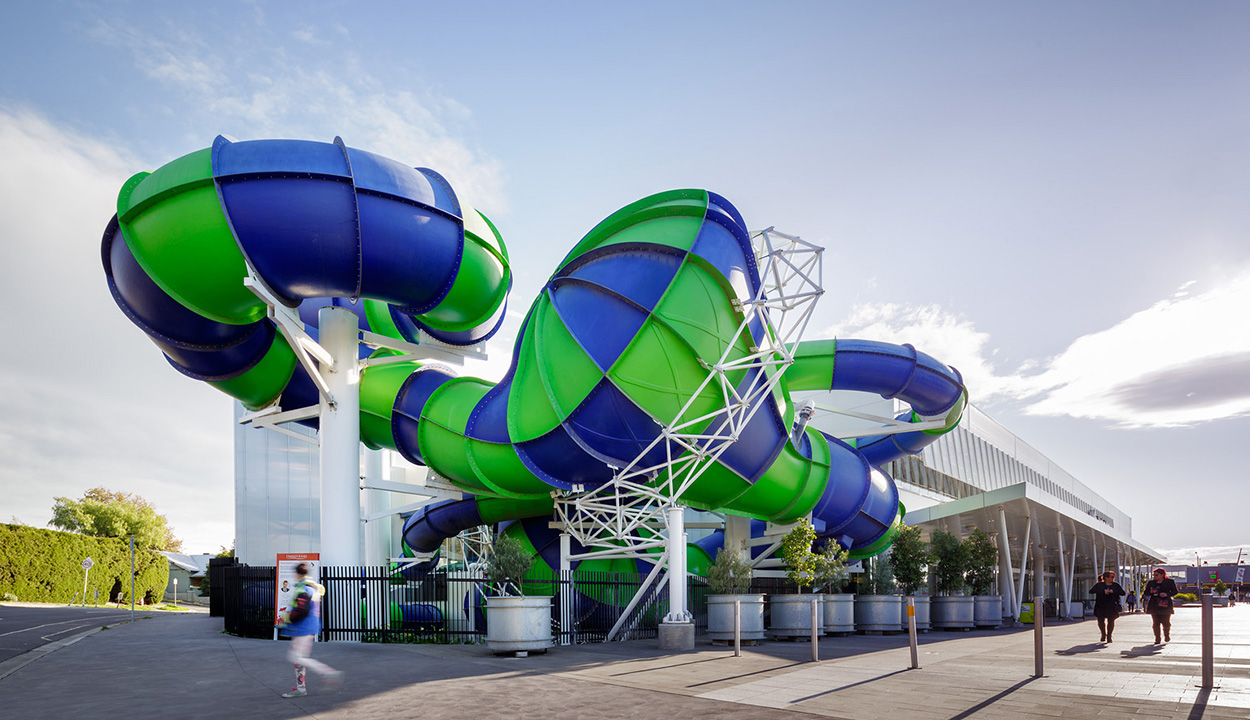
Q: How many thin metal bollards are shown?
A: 5